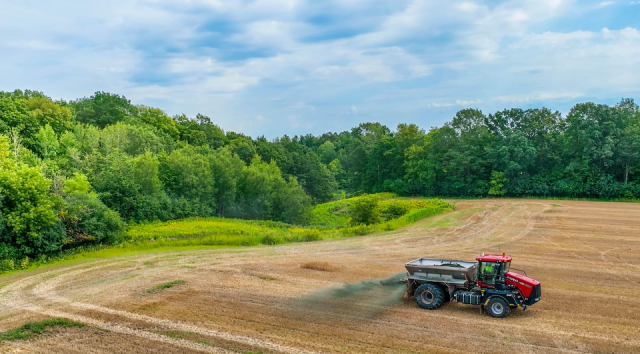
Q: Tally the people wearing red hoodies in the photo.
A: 0